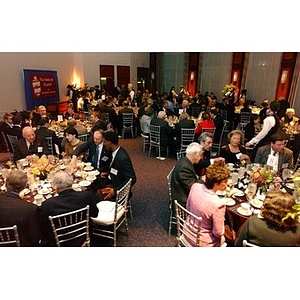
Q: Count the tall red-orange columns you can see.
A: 3